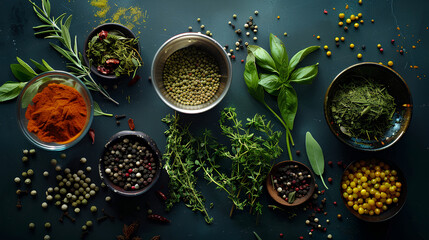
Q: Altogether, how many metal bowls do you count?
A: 1